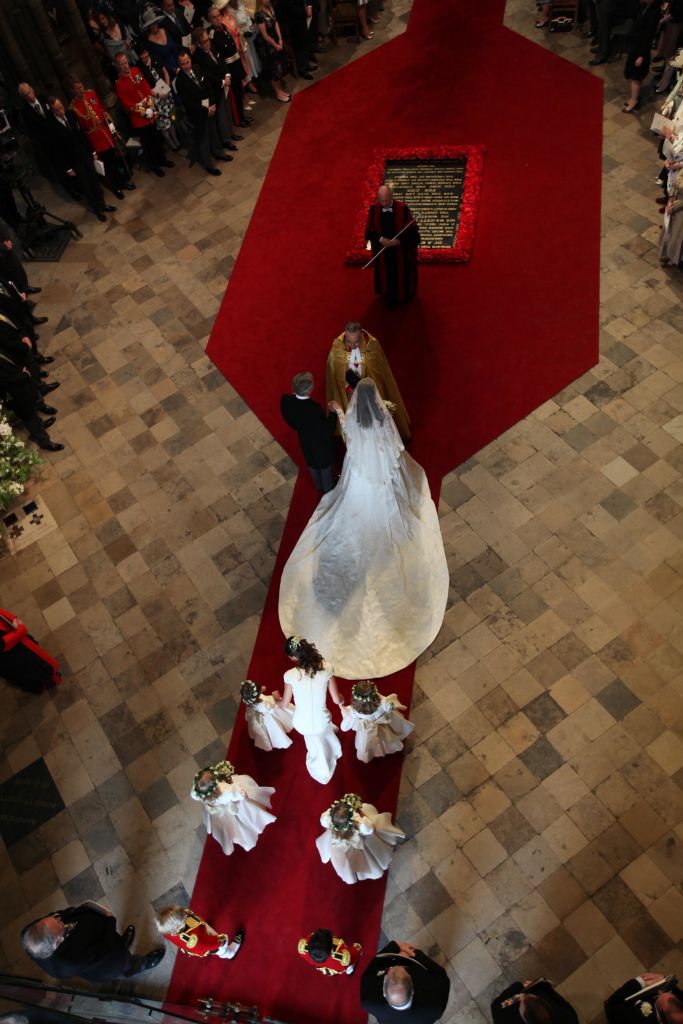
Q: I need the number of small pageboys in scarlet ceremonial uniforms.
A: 2